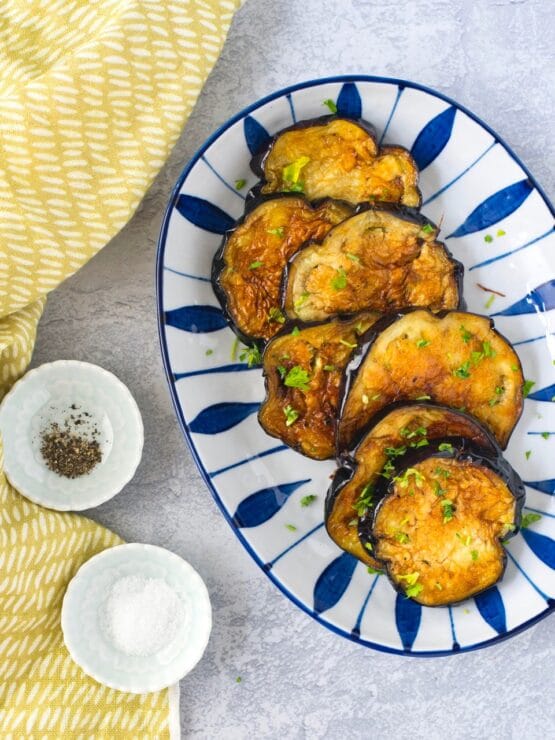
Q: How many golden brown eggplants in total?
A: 7